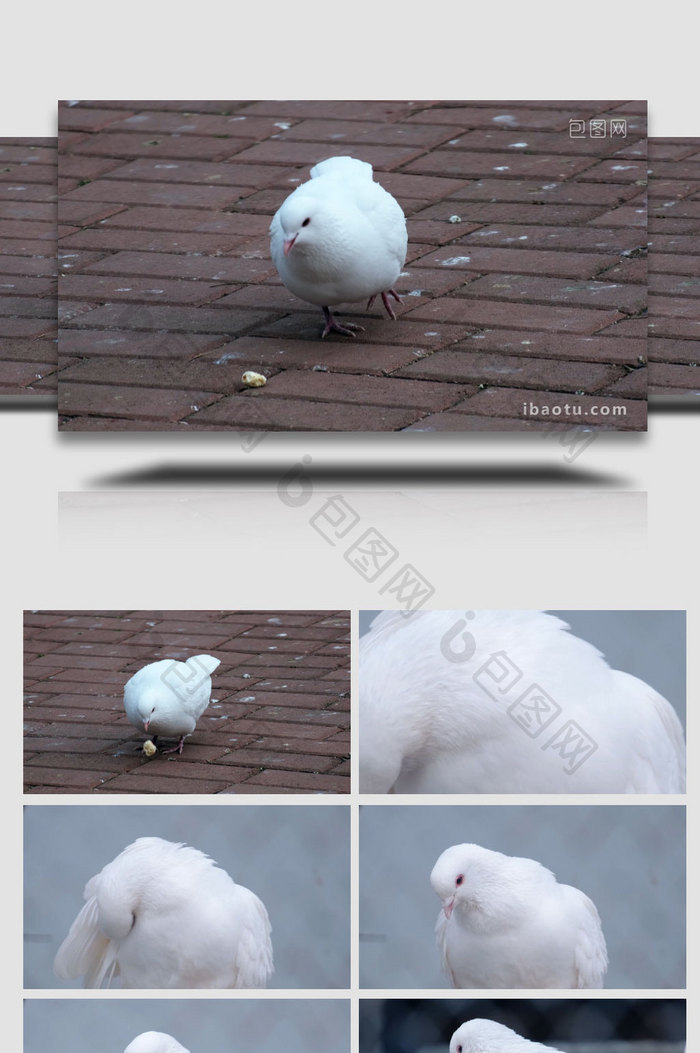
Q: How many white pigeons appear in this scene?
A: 7